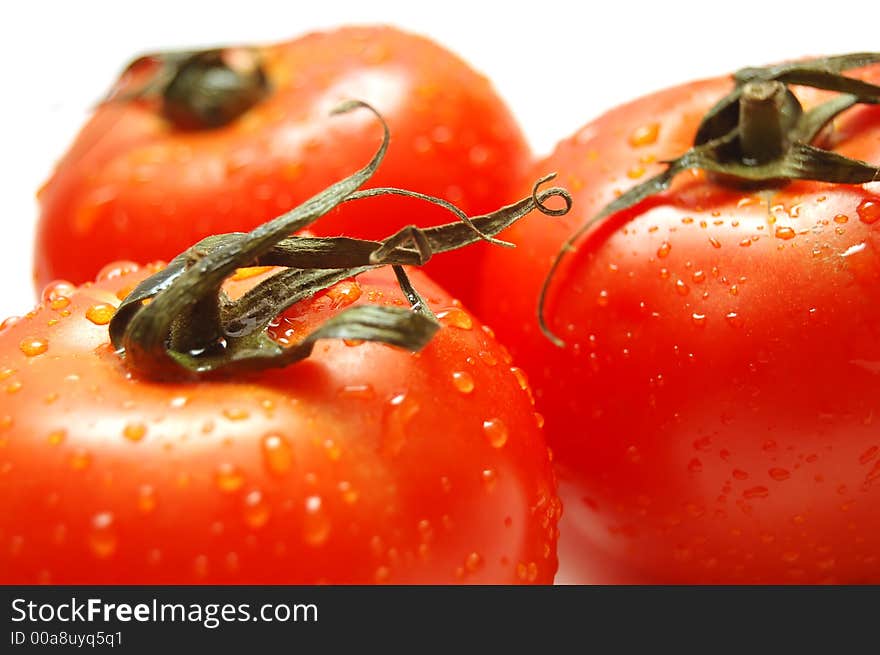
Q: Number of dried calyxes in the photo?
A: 3